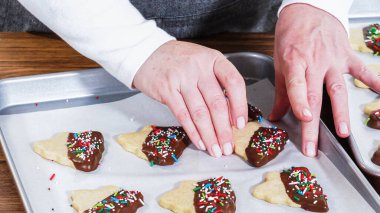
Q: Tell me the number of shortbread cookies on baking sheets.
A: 11